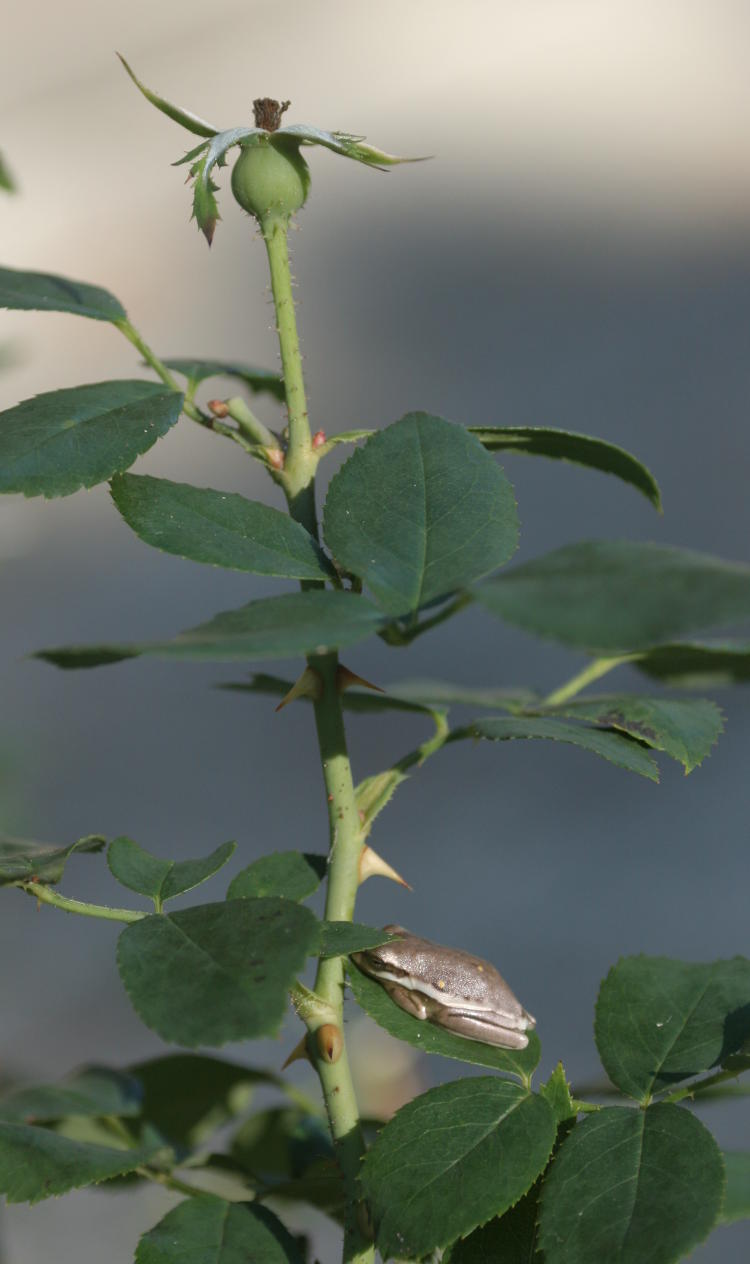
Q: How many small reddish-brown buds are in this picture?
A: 3